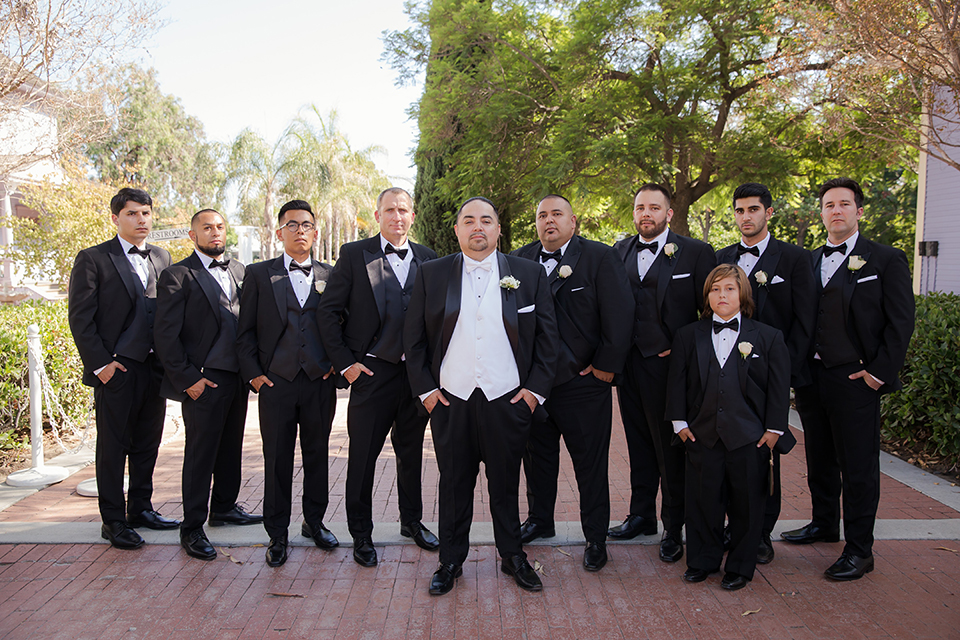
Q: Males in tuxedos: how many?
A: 10